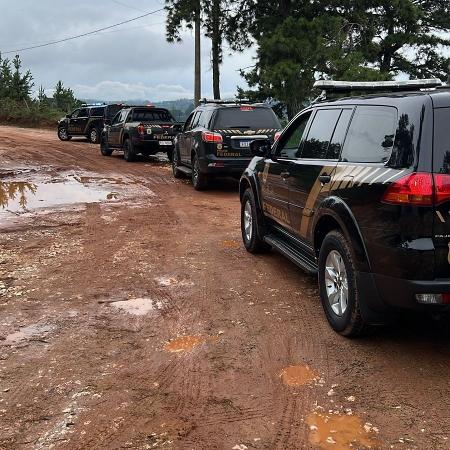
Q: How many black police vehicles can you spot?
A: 4